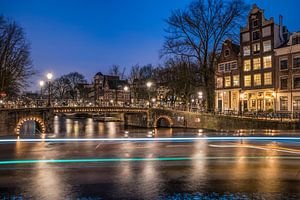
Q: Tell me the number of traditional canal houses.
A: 3